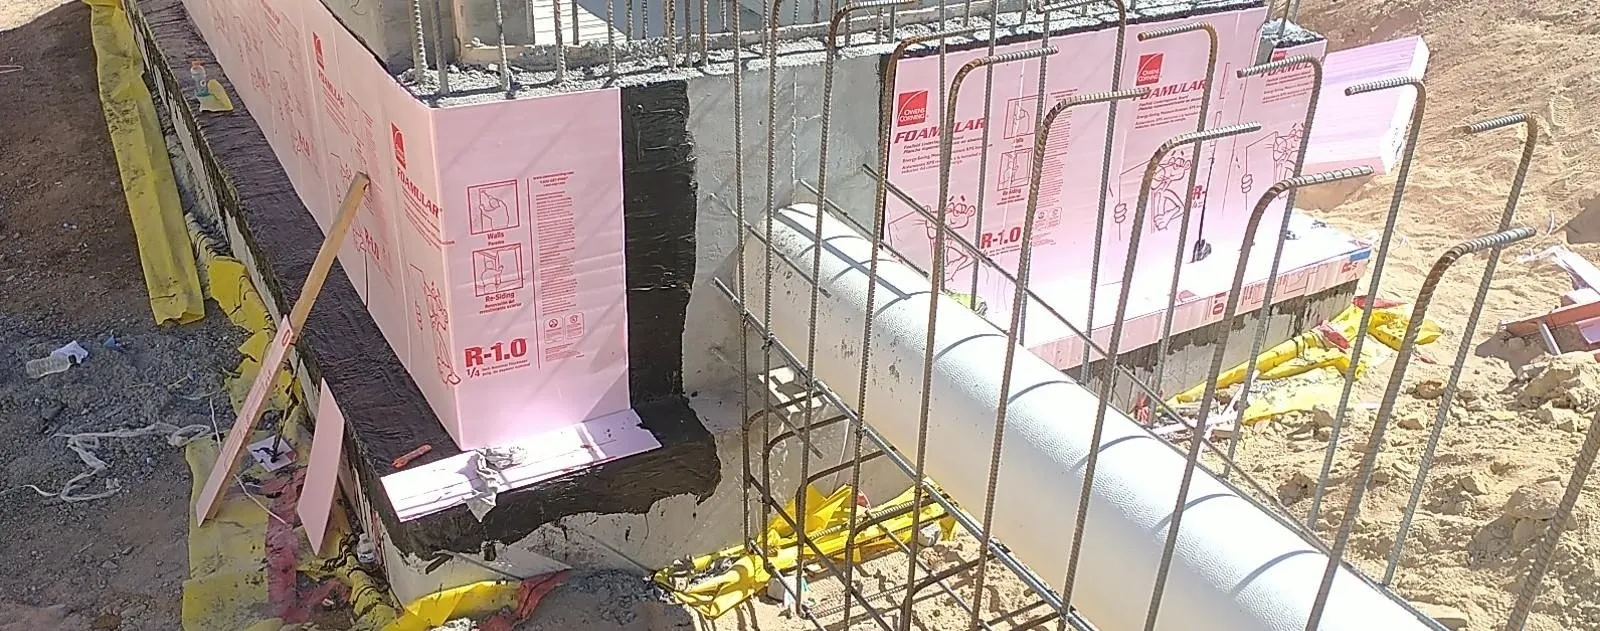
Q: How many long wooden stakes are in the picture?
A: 1